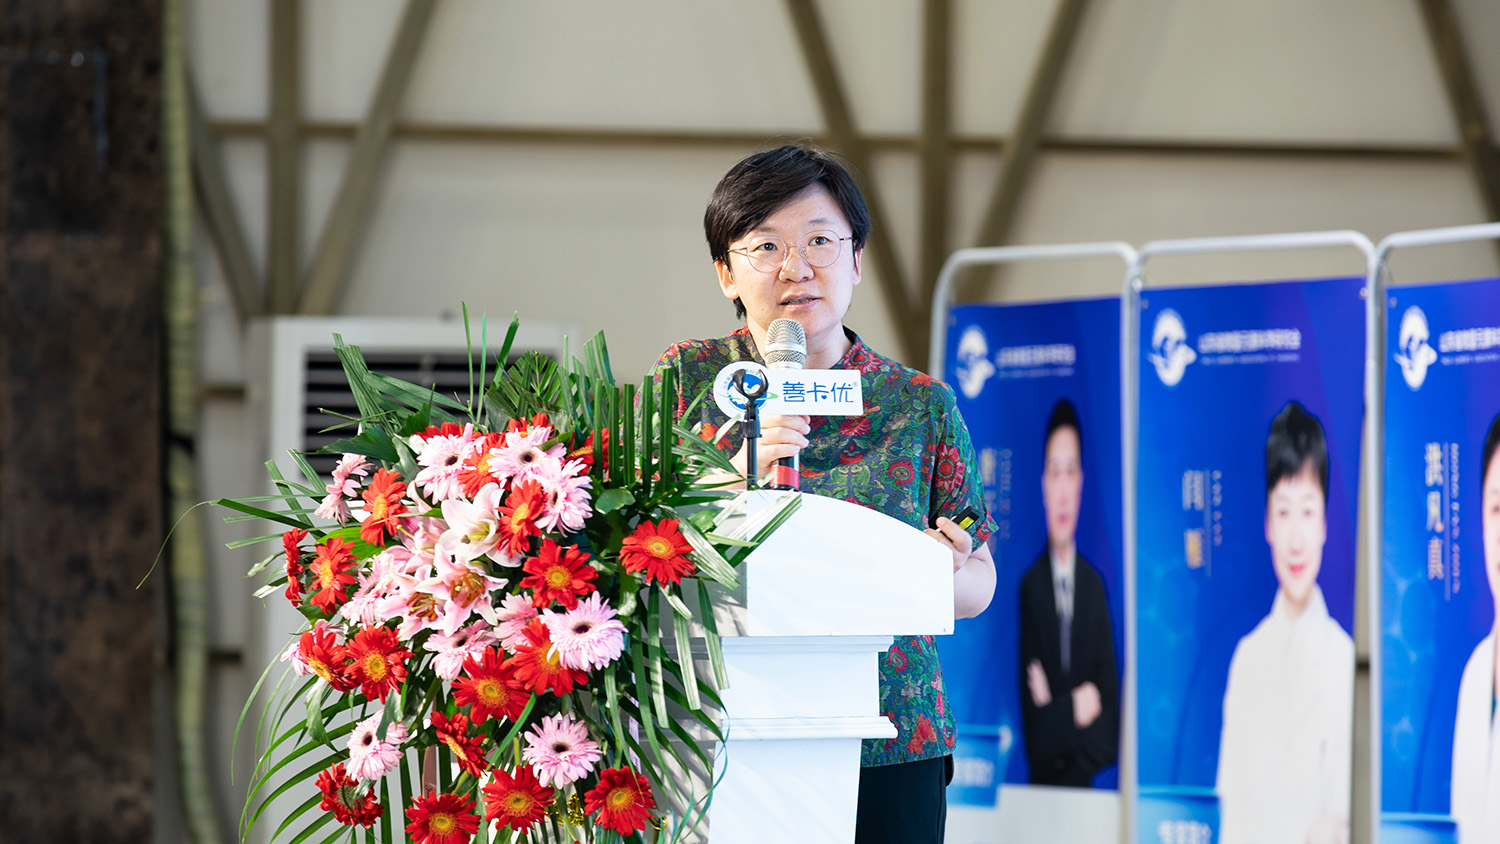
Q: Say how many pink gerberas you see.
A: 11